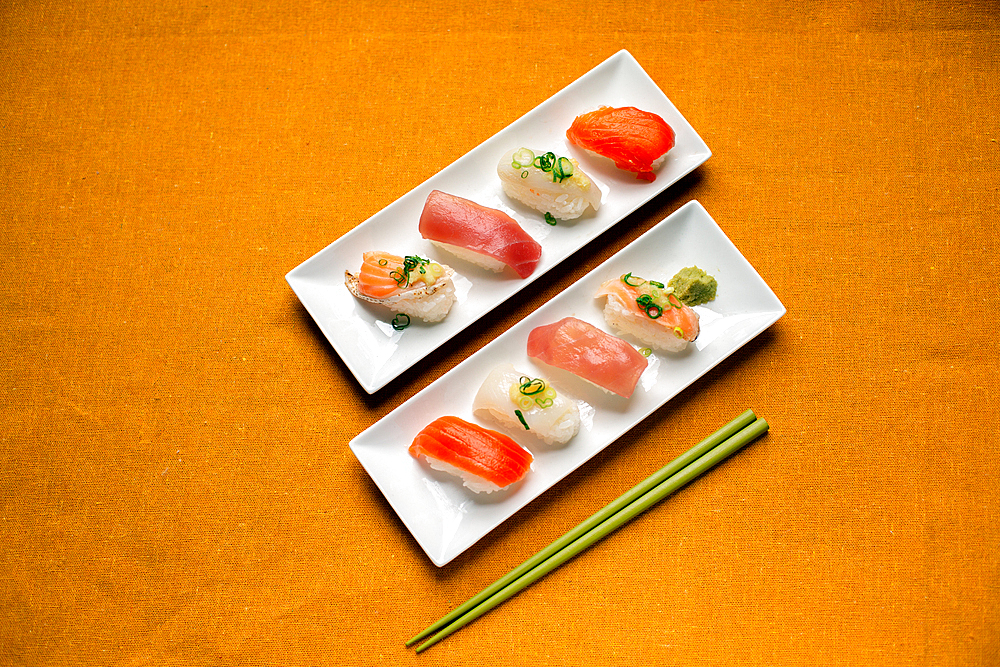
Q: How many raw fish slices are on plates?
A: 8